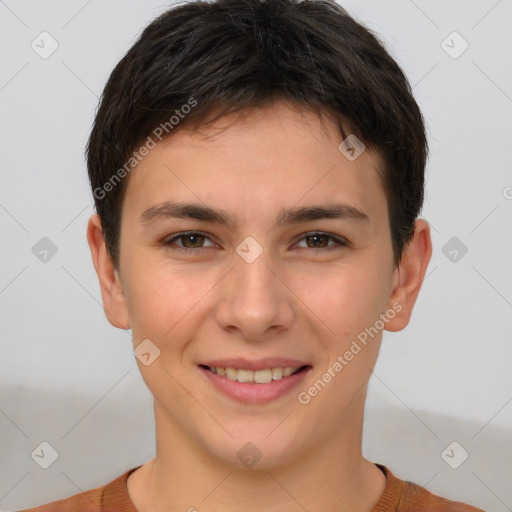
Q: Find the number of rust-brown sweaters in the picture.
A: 1